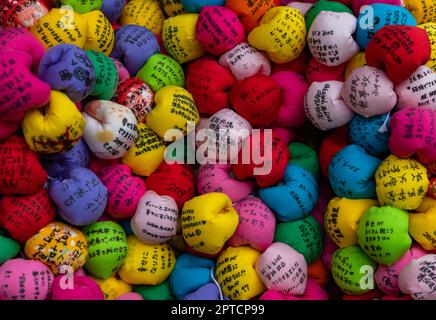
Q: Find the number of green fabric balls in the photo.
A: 11